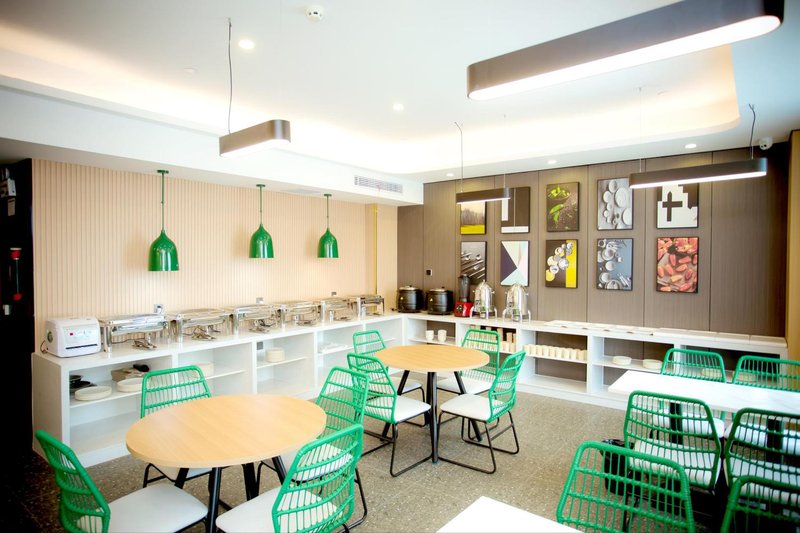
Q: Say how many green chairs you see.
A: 14